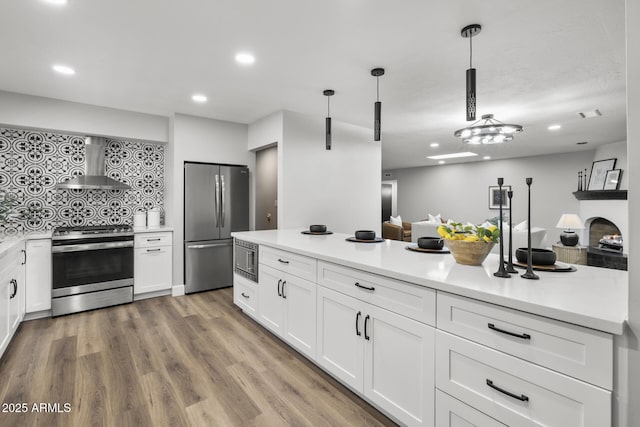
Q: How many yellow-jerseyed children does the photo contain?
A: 0